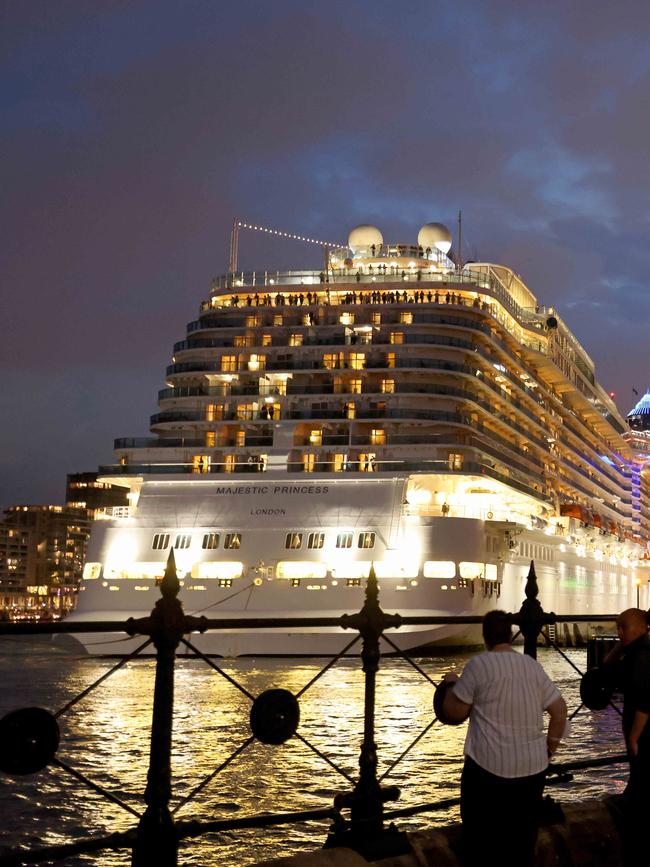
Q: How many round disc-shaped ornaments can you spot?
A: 4